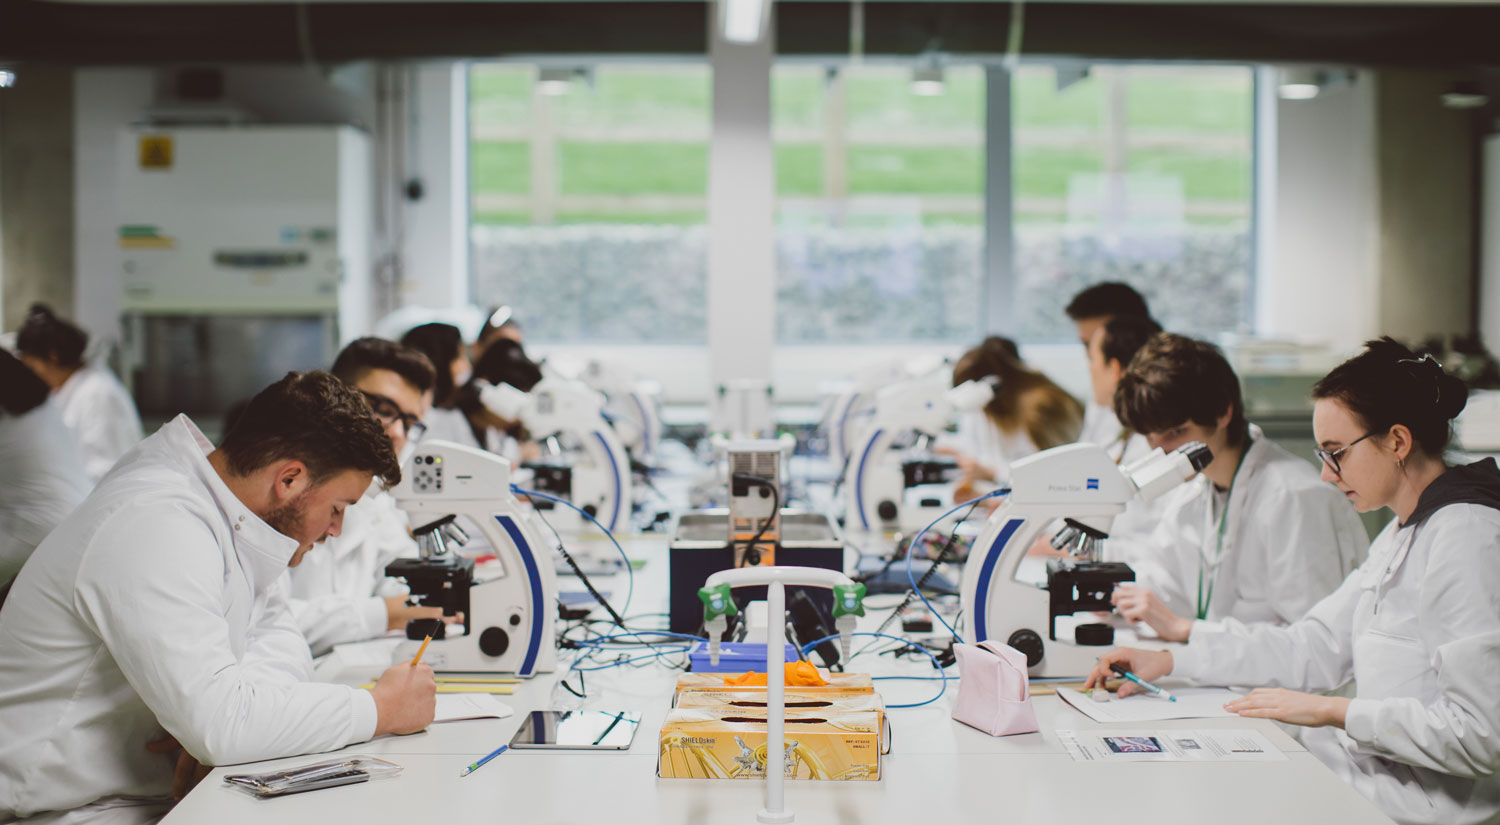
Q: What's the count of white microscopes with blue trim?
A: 6